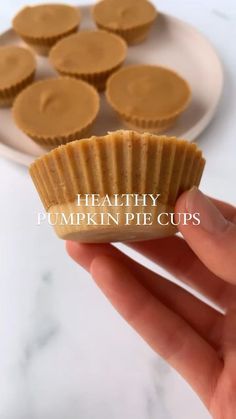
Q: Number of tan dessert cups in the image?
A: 7